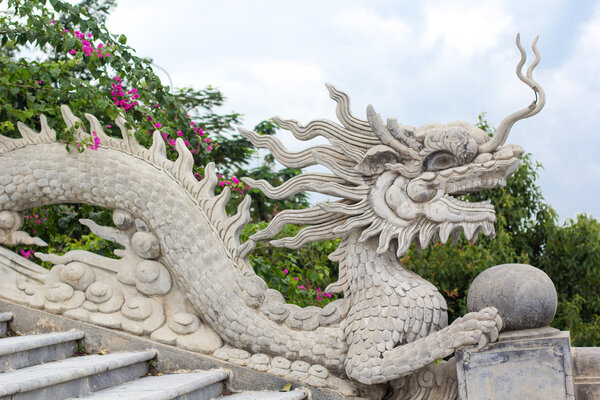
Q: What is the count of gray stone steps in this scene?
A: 5